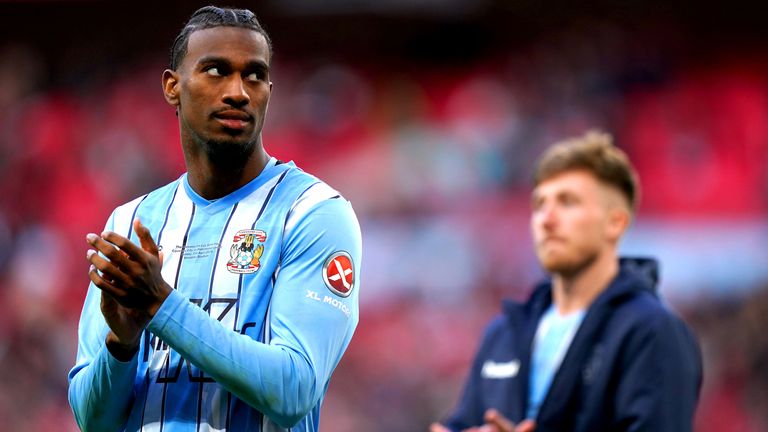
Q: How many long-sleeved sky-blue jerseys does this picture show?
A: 1